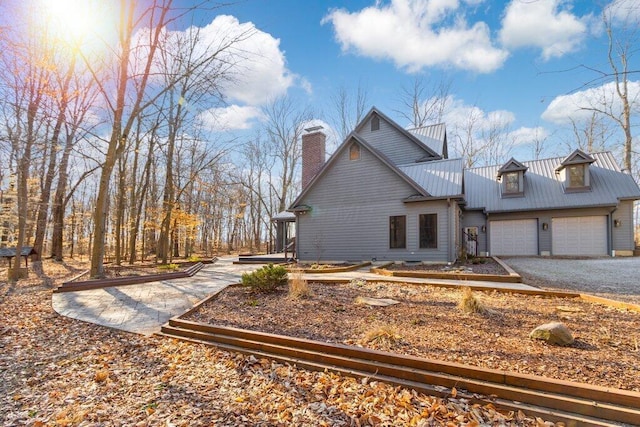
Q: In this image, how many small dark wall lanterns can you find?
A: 3